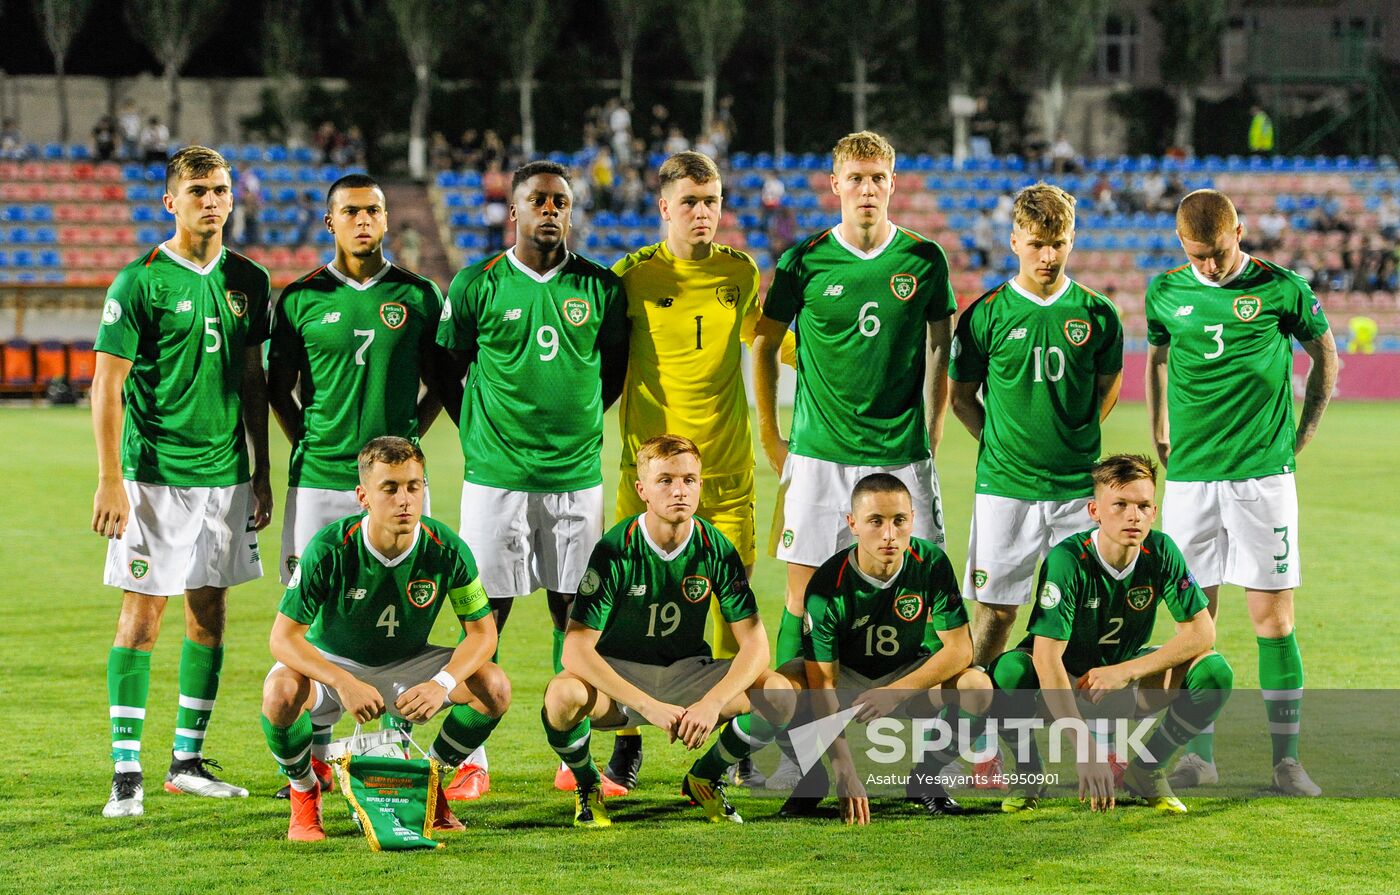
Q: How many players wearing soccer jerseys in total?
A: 11